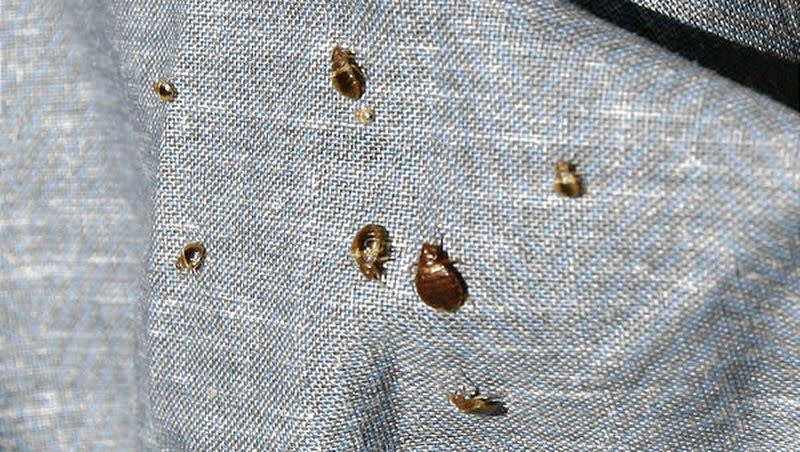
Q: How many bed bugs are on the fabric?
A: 8